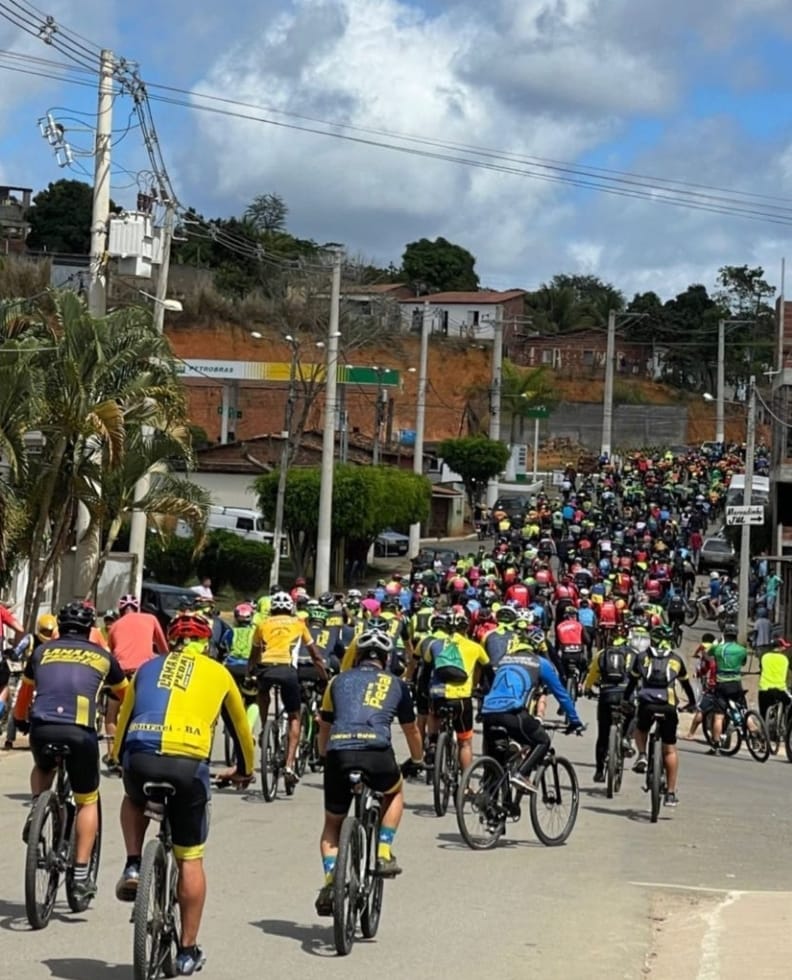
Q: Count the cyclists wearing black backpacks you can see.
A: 2